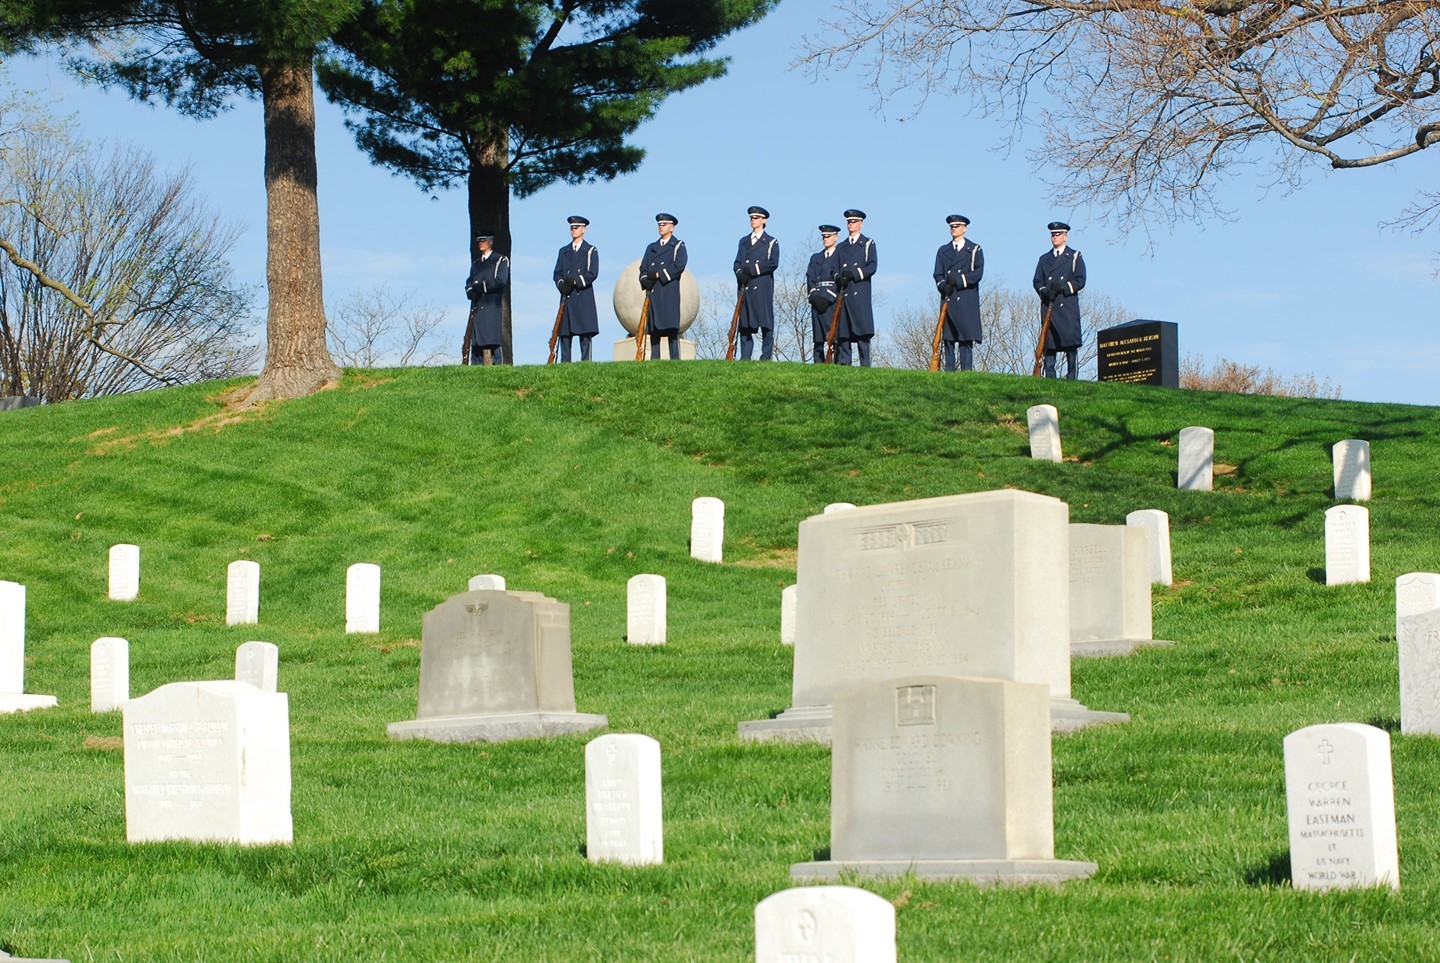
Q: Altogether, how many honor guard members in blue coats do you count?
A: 8